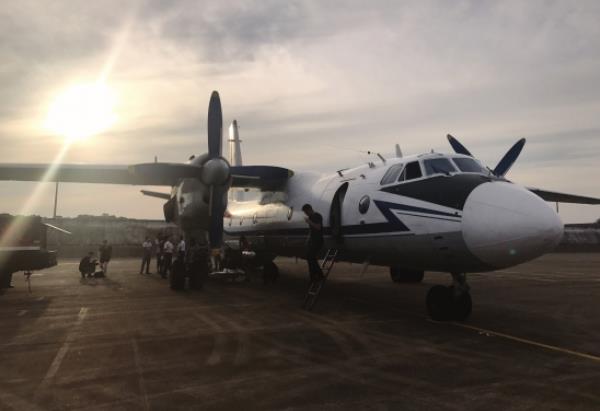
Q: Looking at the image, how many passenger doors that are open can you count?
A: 1